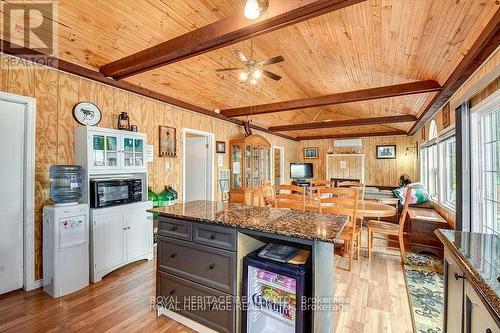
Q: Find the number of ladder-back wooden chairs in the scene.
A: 6